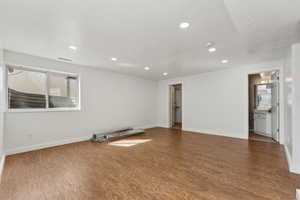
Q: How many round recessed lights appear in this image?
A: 7